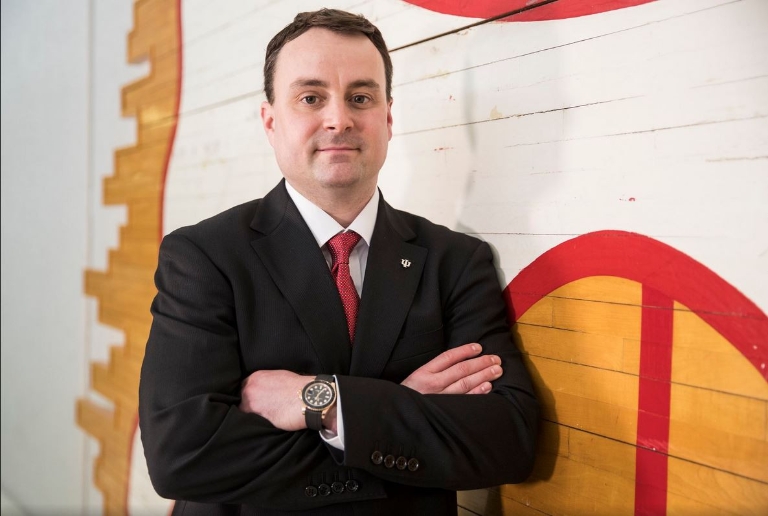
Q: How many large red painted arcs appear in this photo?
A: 2